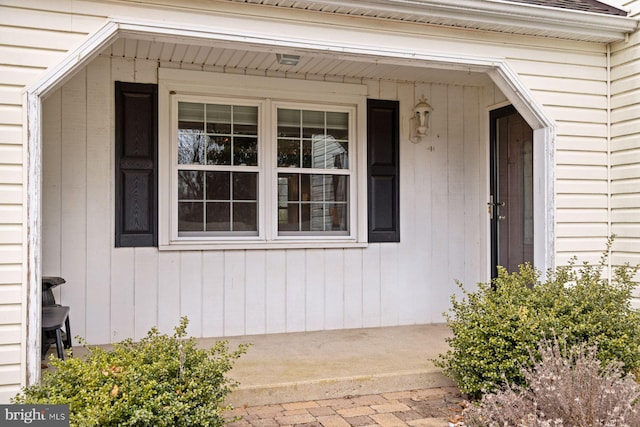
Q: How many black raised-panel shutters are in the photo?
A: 2